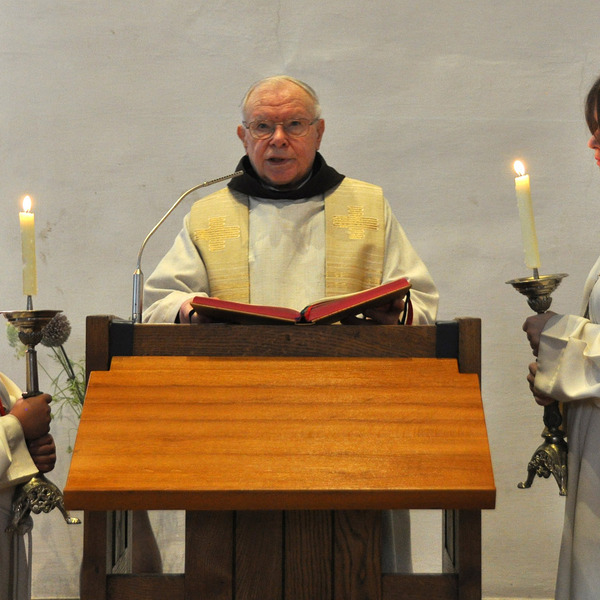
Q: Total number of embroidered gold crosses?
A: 2